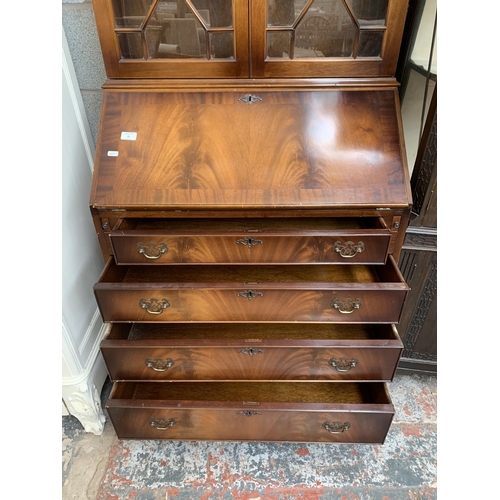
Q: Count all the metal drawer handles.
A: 8